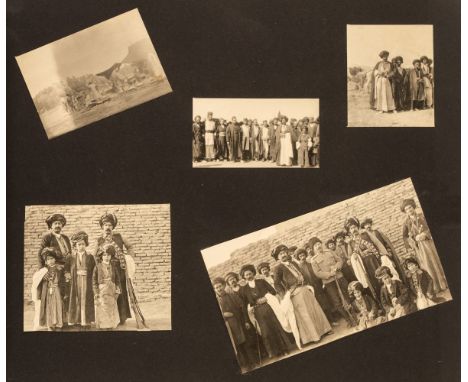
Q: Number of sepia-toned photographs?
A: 5